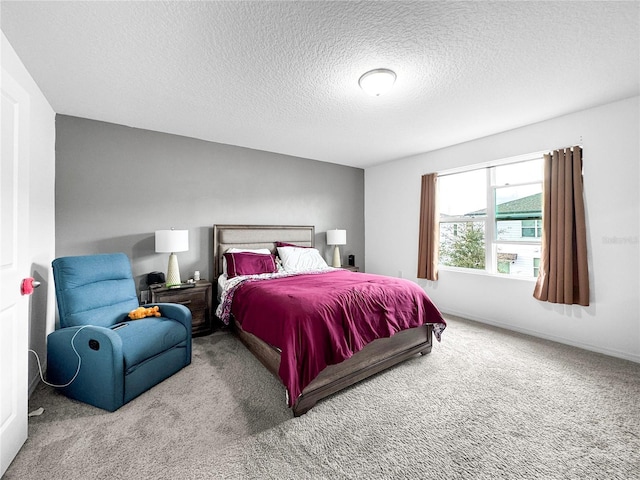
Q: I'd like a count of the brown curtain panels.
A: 2